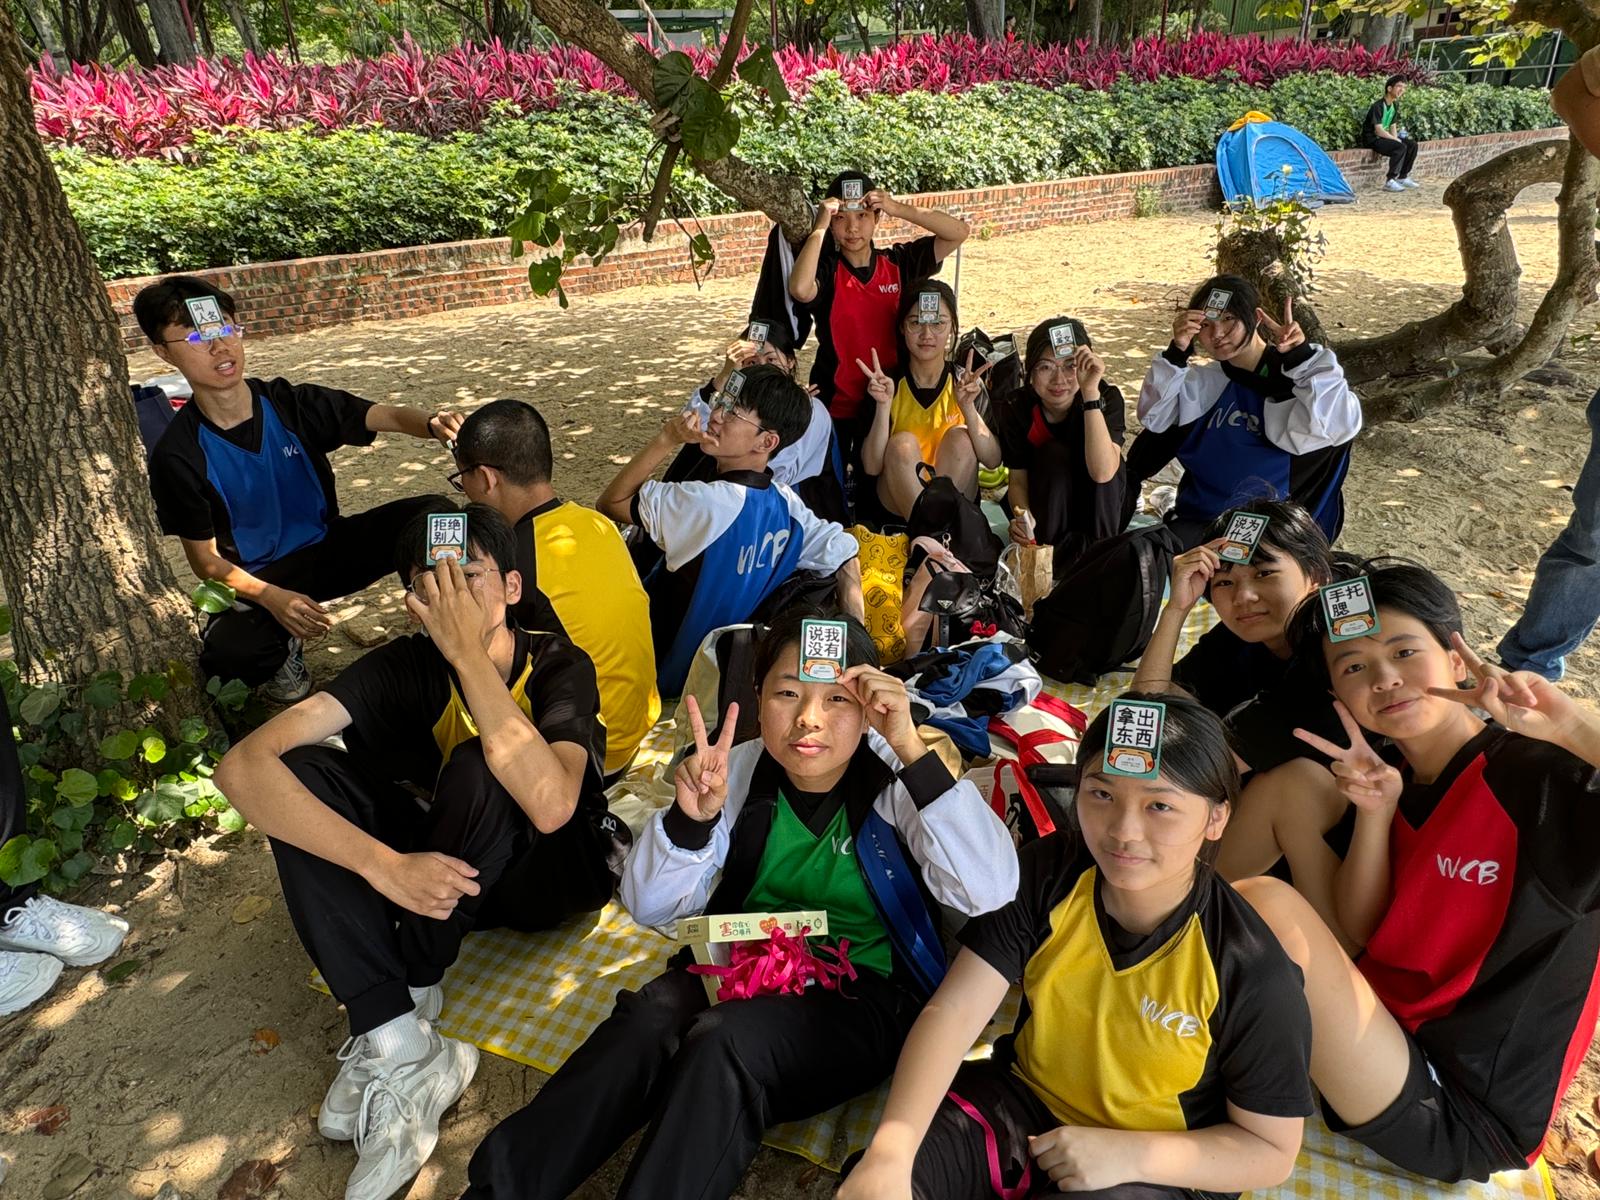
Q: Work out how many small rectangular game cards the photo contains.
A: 12